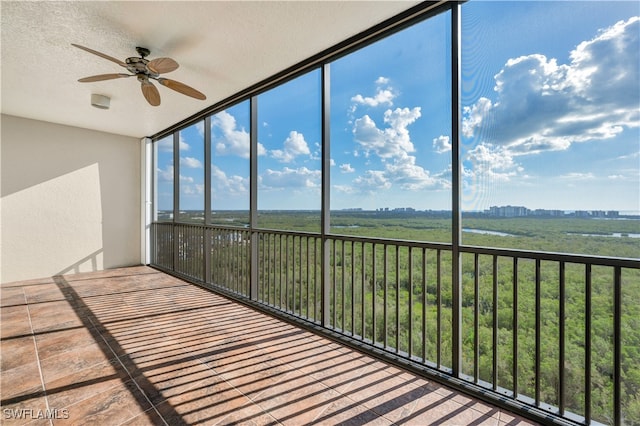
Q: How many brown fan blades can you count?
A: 5